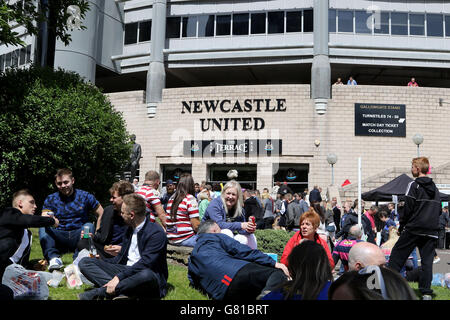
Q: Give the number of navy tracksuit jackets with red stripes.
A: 1